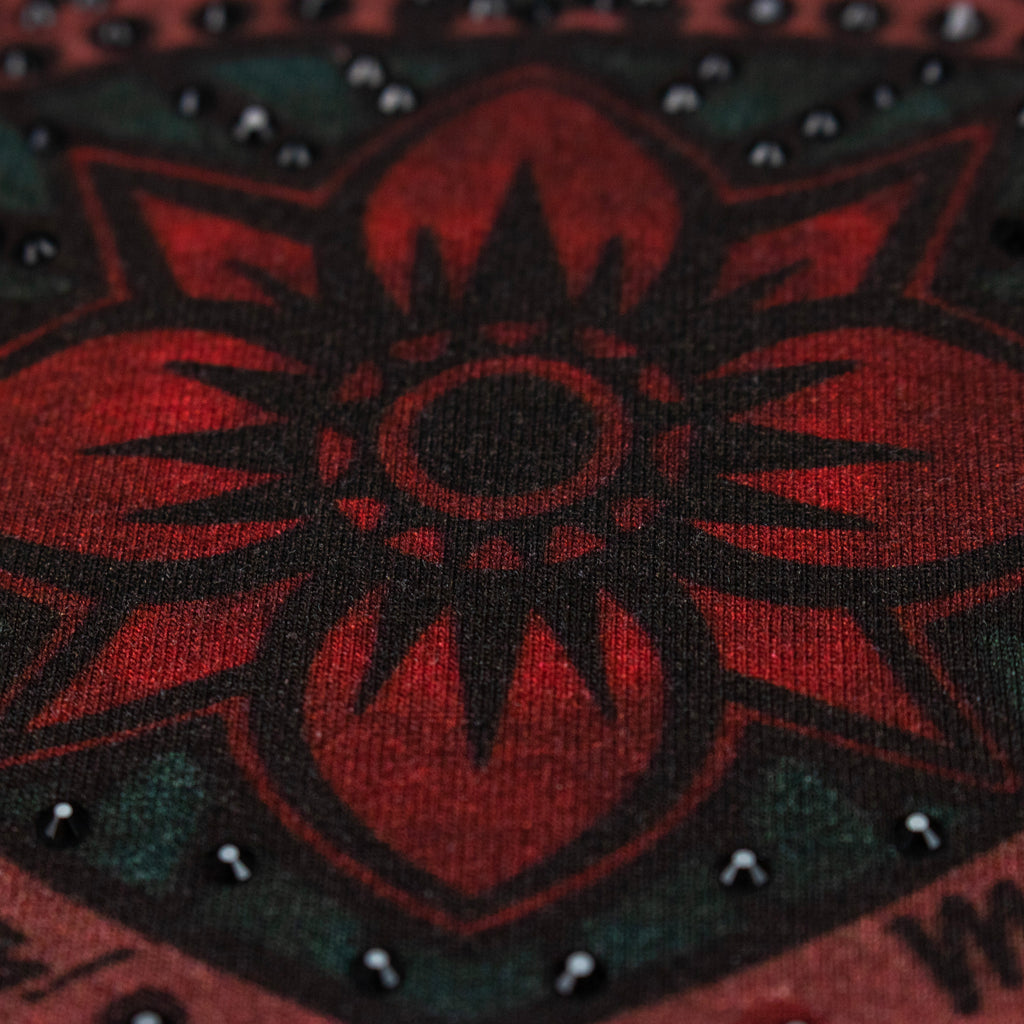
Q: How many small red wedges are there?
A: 12